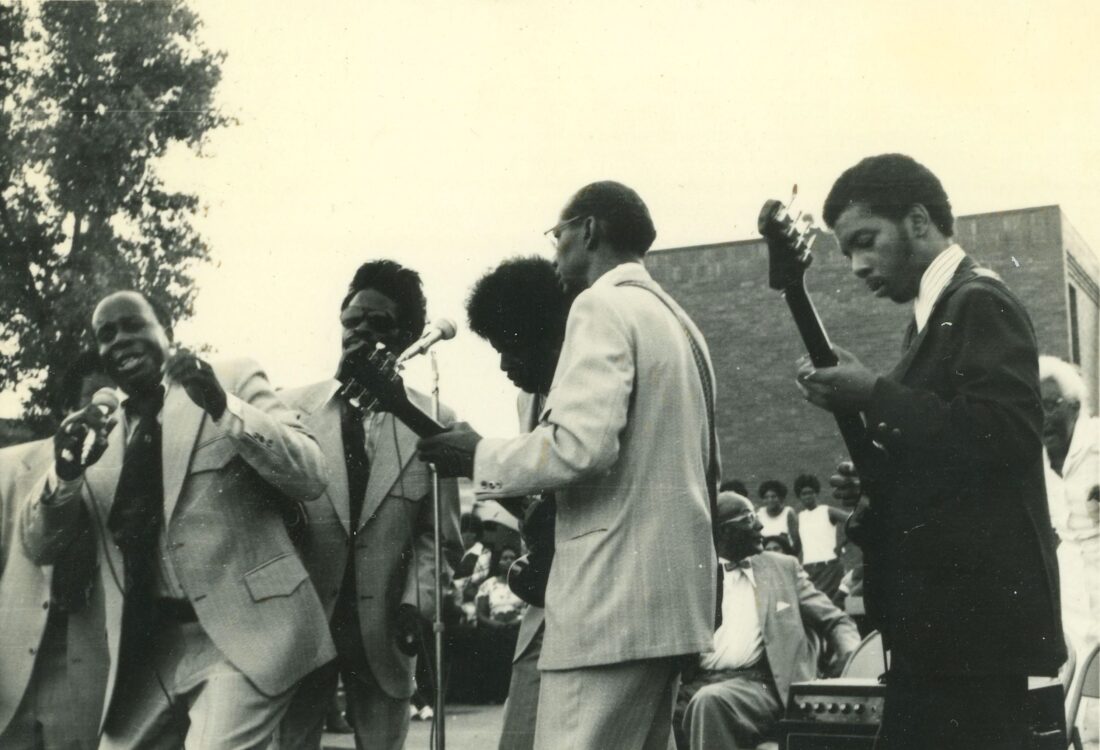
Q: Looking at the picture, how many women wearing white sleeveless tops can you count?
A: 2